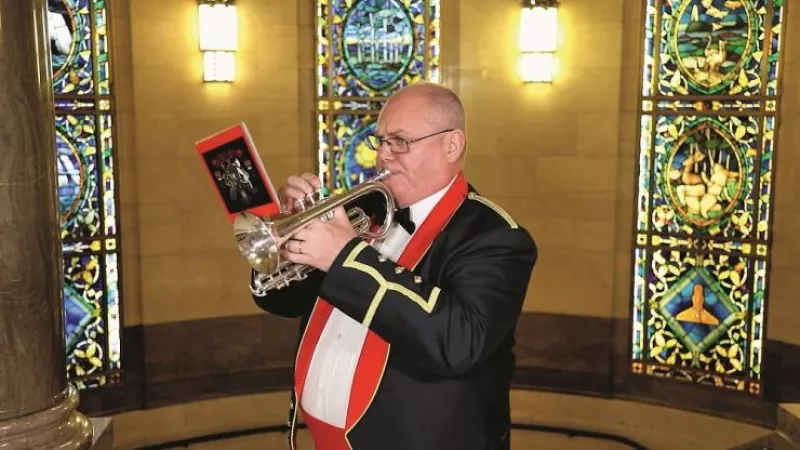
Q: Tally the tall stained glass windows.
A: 3